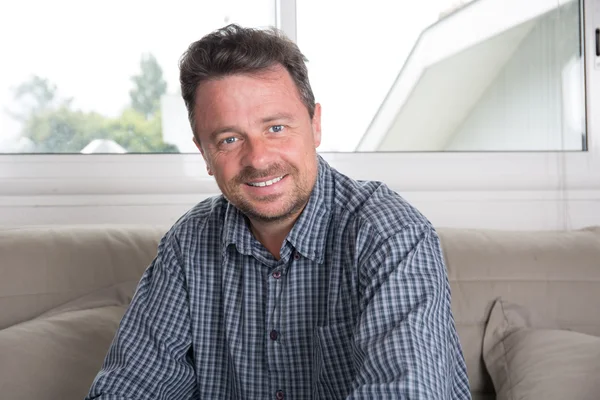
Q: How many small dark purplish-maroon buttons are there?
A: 4